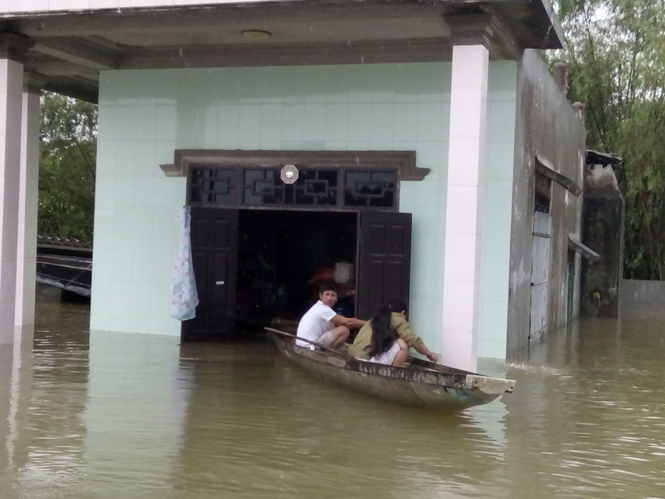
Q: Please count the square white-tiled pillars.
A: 3